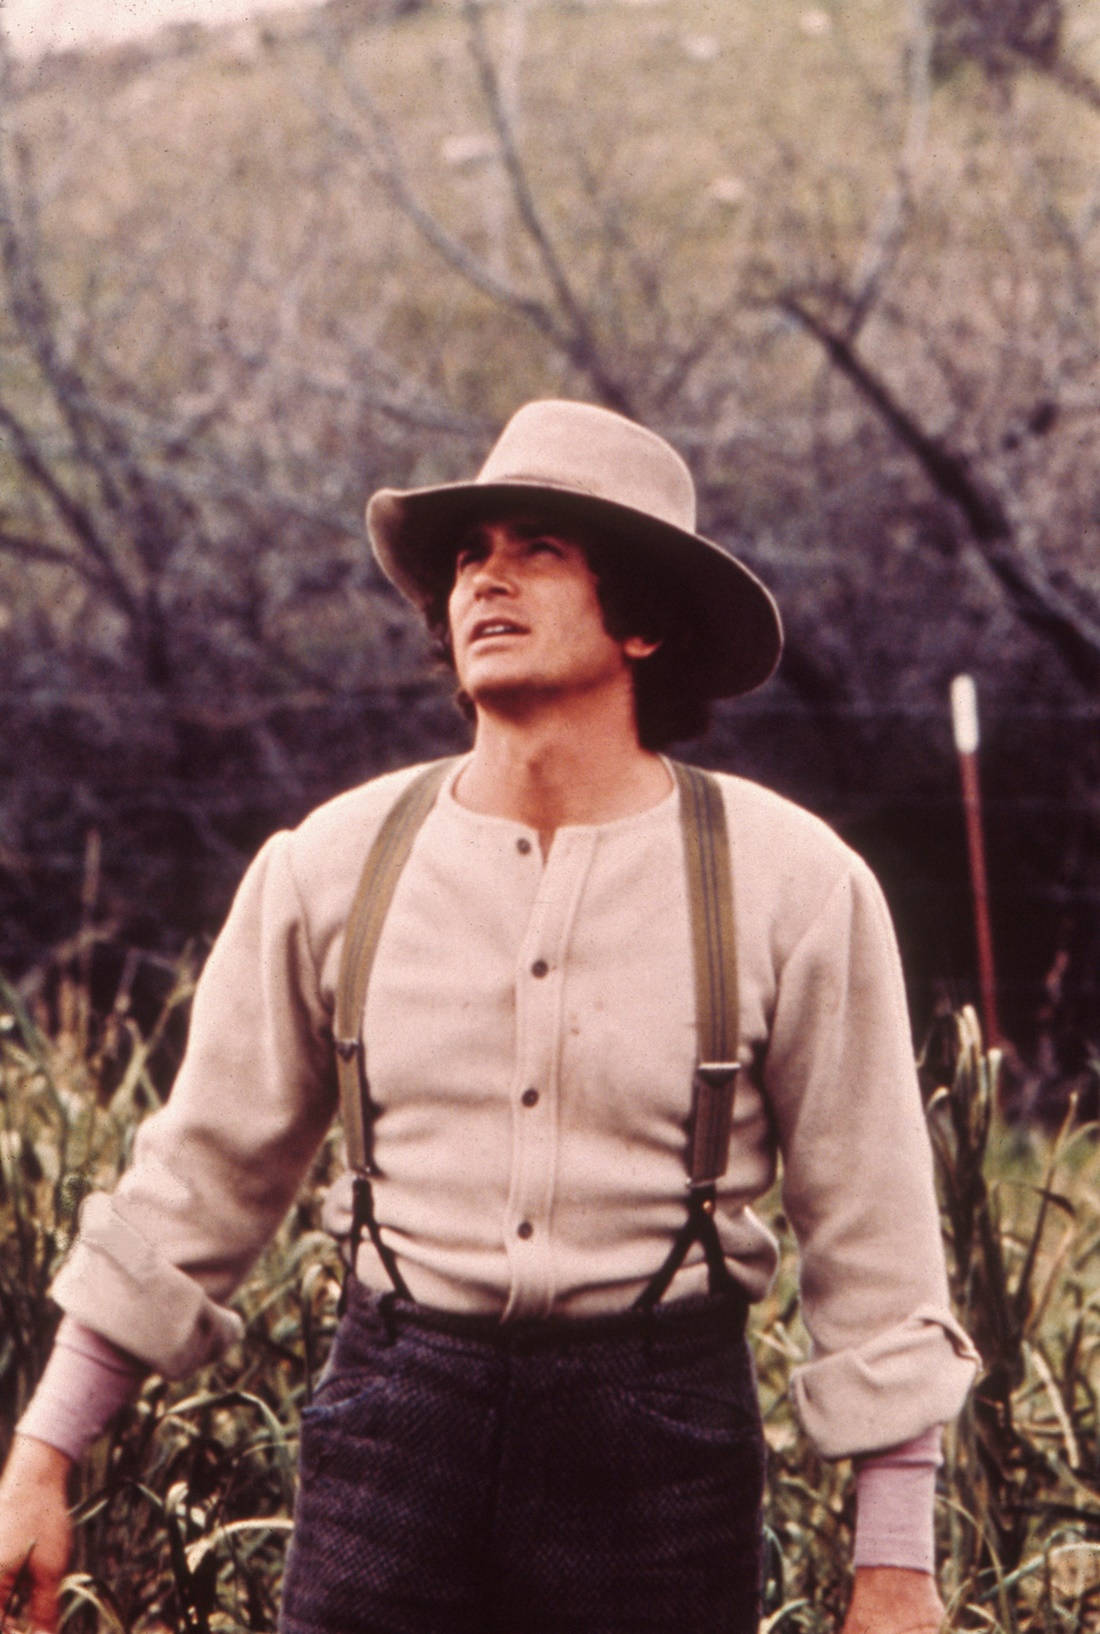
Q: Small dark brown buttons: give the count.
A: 4